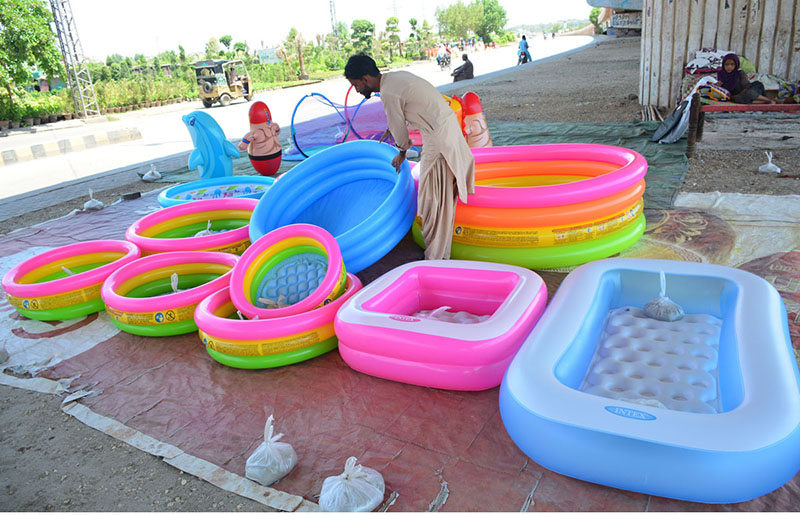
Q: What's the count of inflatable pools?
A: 10